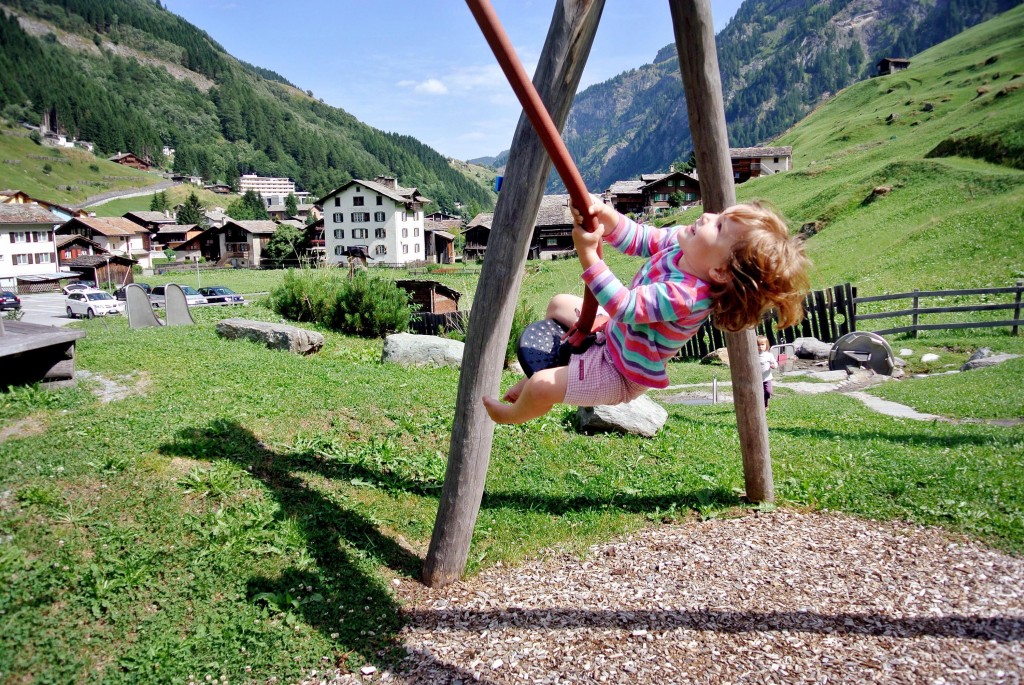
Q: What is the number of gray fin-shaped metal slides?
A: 2